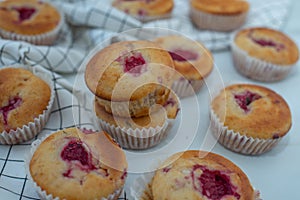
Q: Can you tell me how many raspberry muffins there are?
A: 11